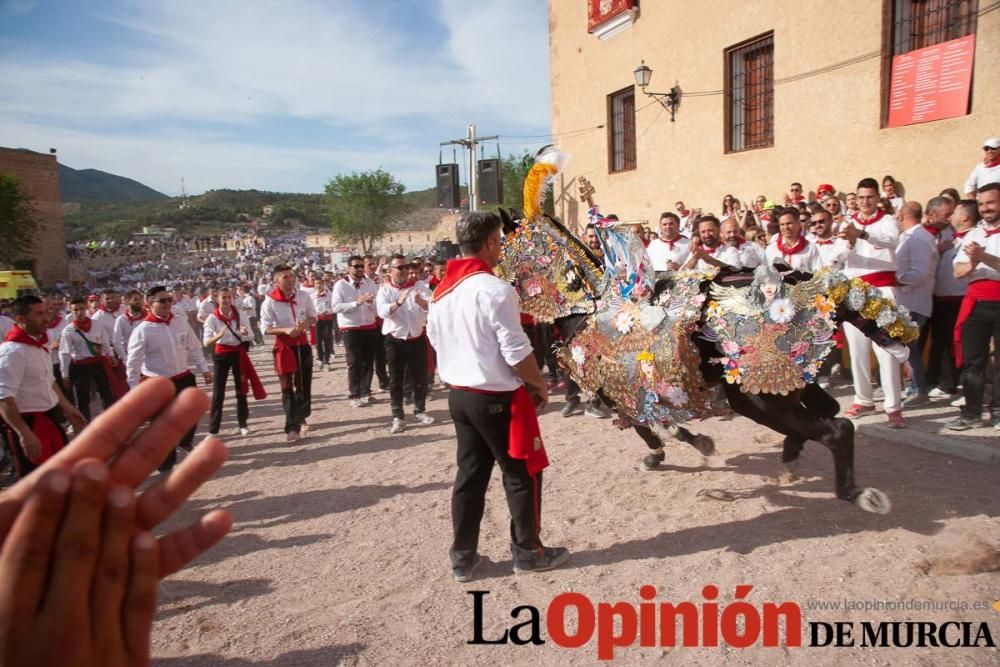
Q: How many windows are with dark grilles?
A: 3